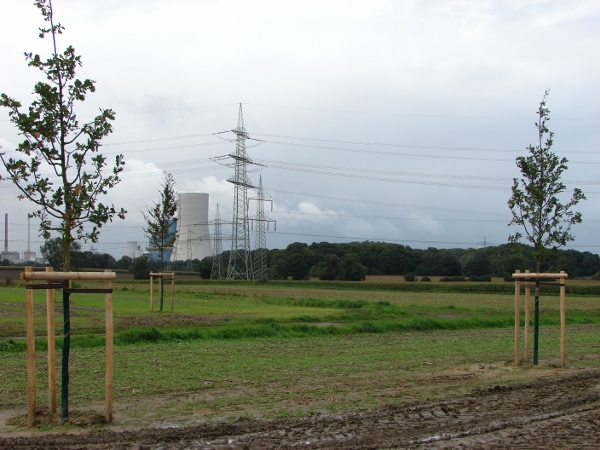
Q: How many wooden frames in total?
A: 3